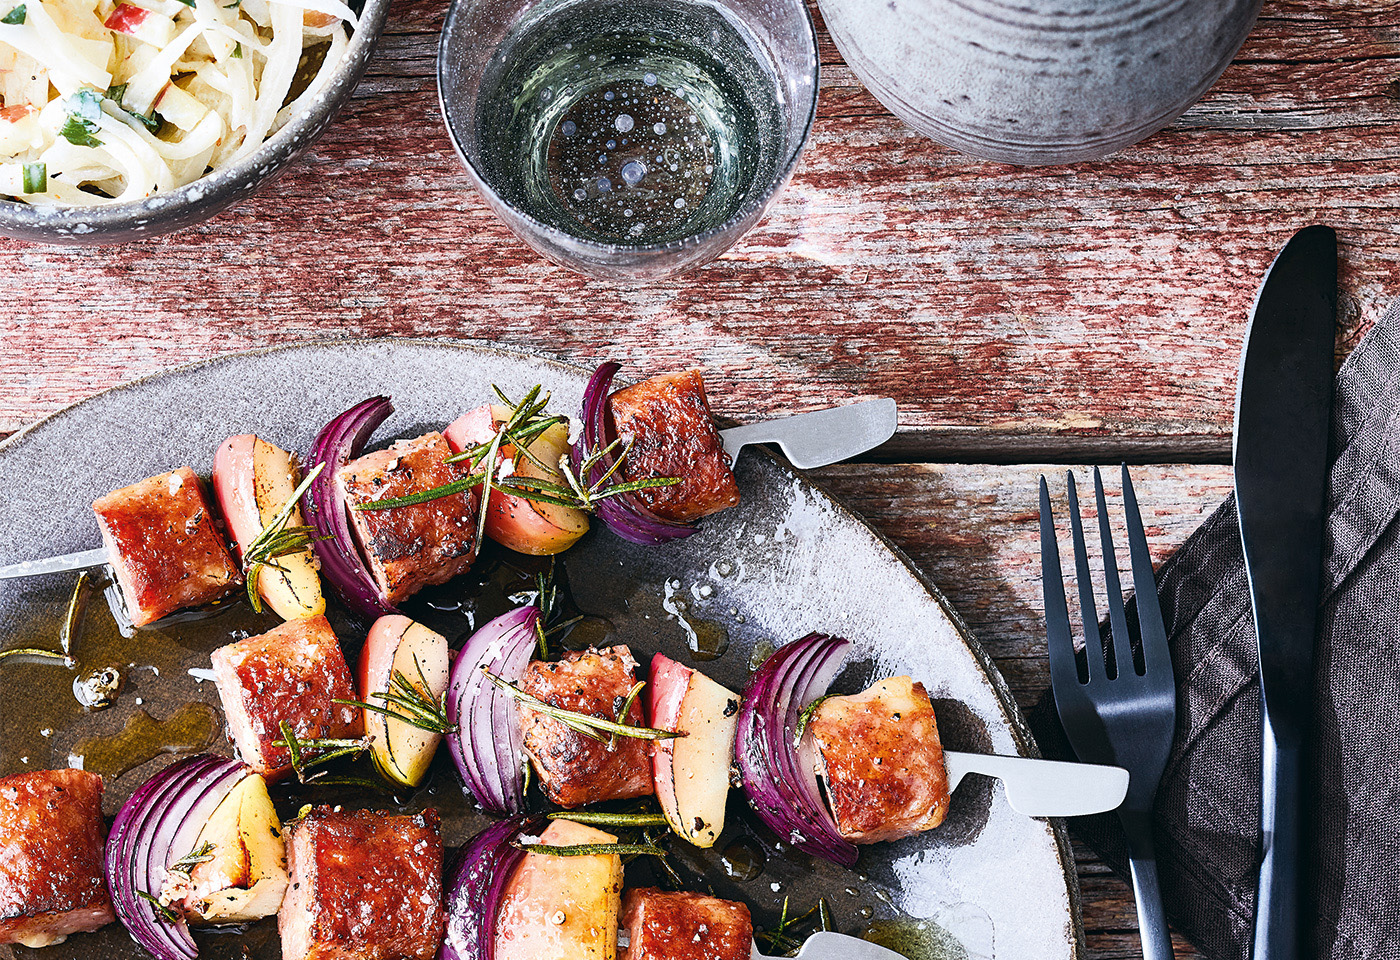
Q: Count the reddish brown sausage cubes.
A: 9